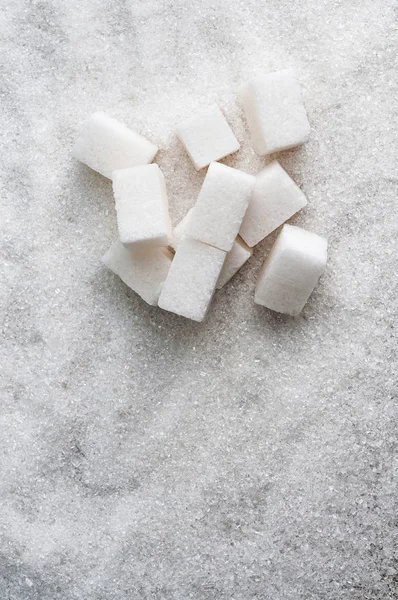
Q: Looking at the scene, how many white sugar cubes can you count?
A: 10